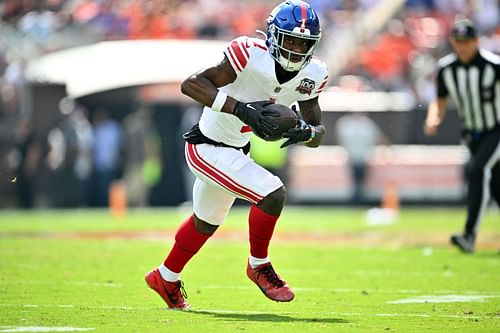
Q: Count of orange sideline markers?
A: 2